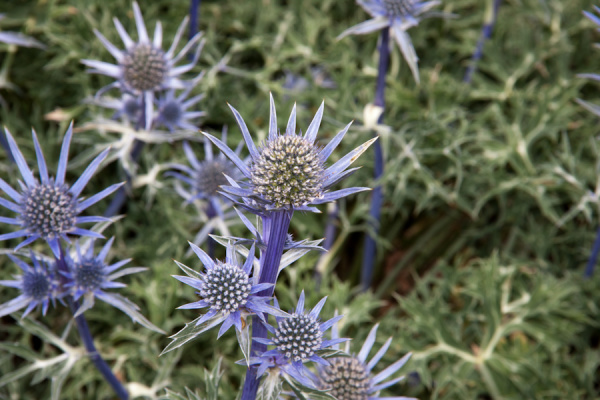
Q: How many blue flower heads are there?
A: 12